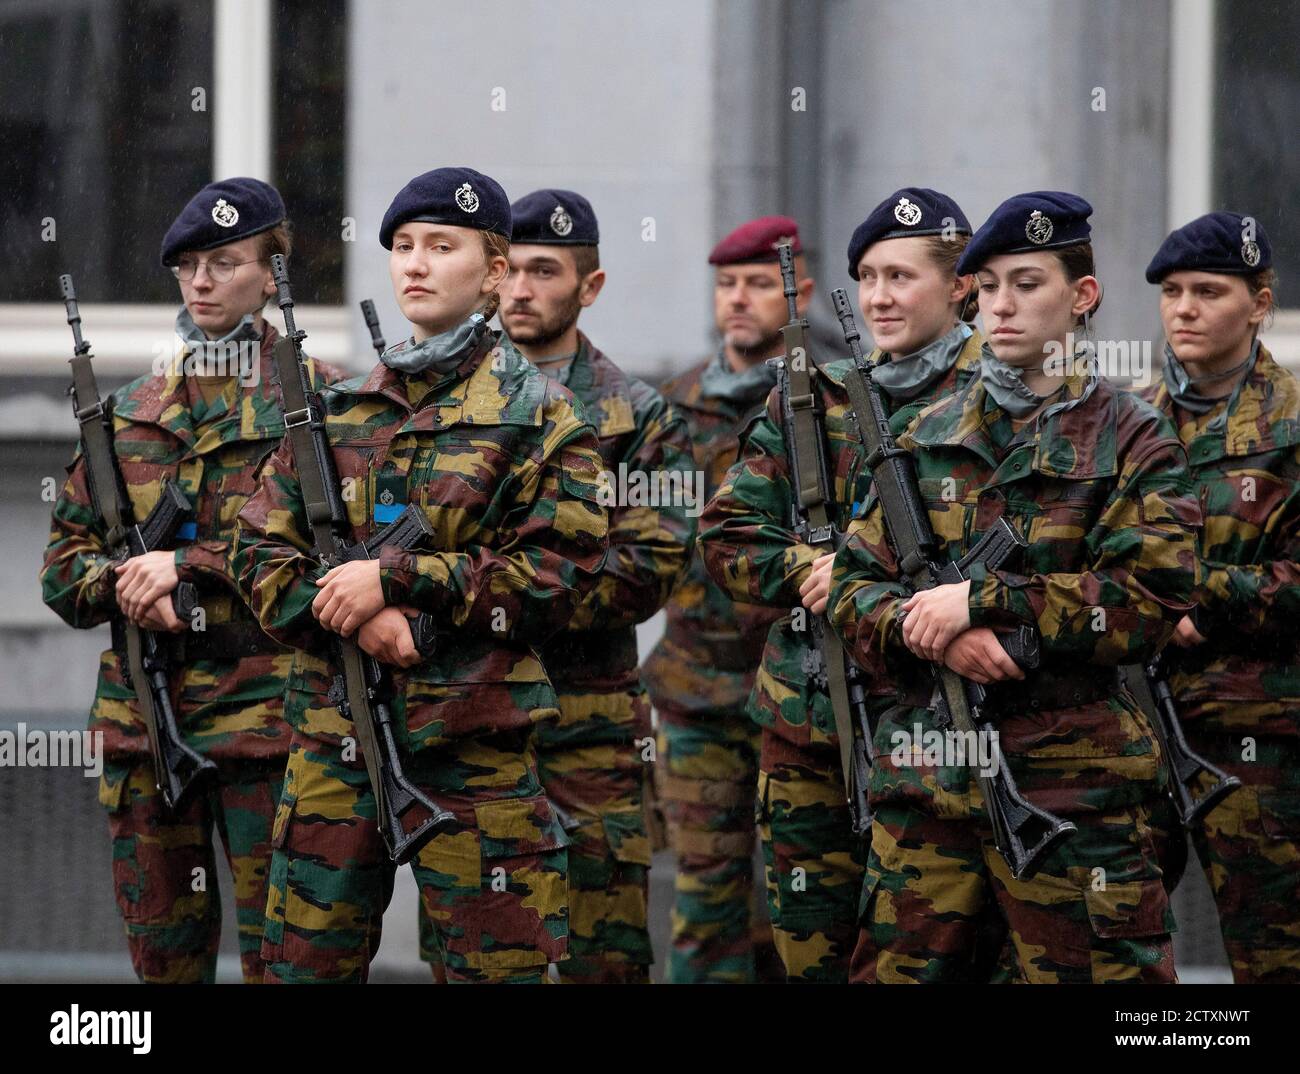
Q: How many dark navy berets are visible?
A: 6